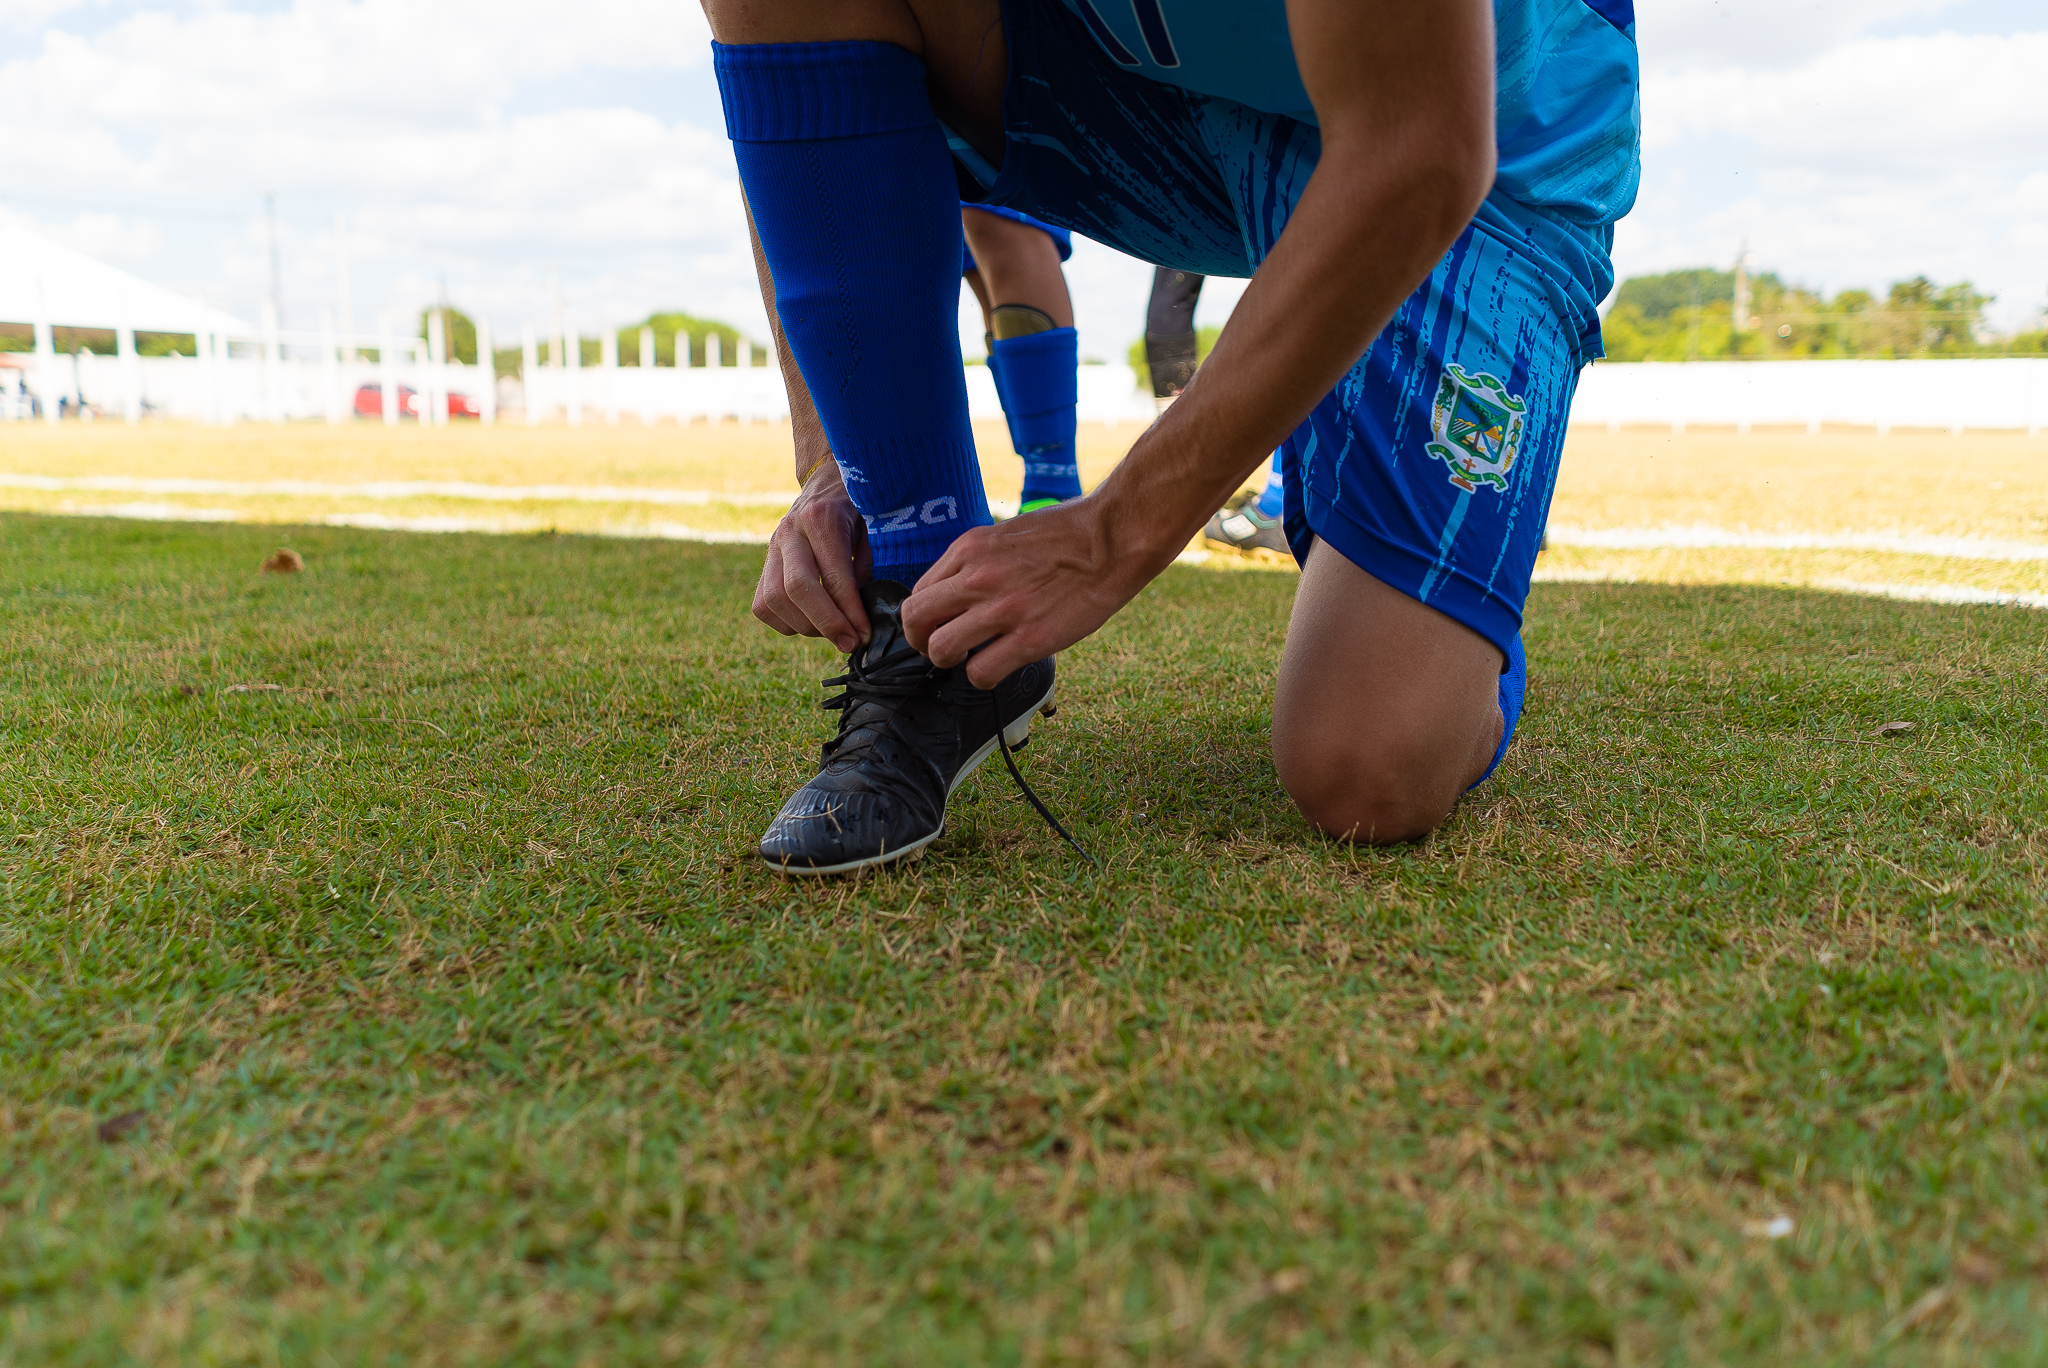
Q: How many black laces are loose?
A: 1